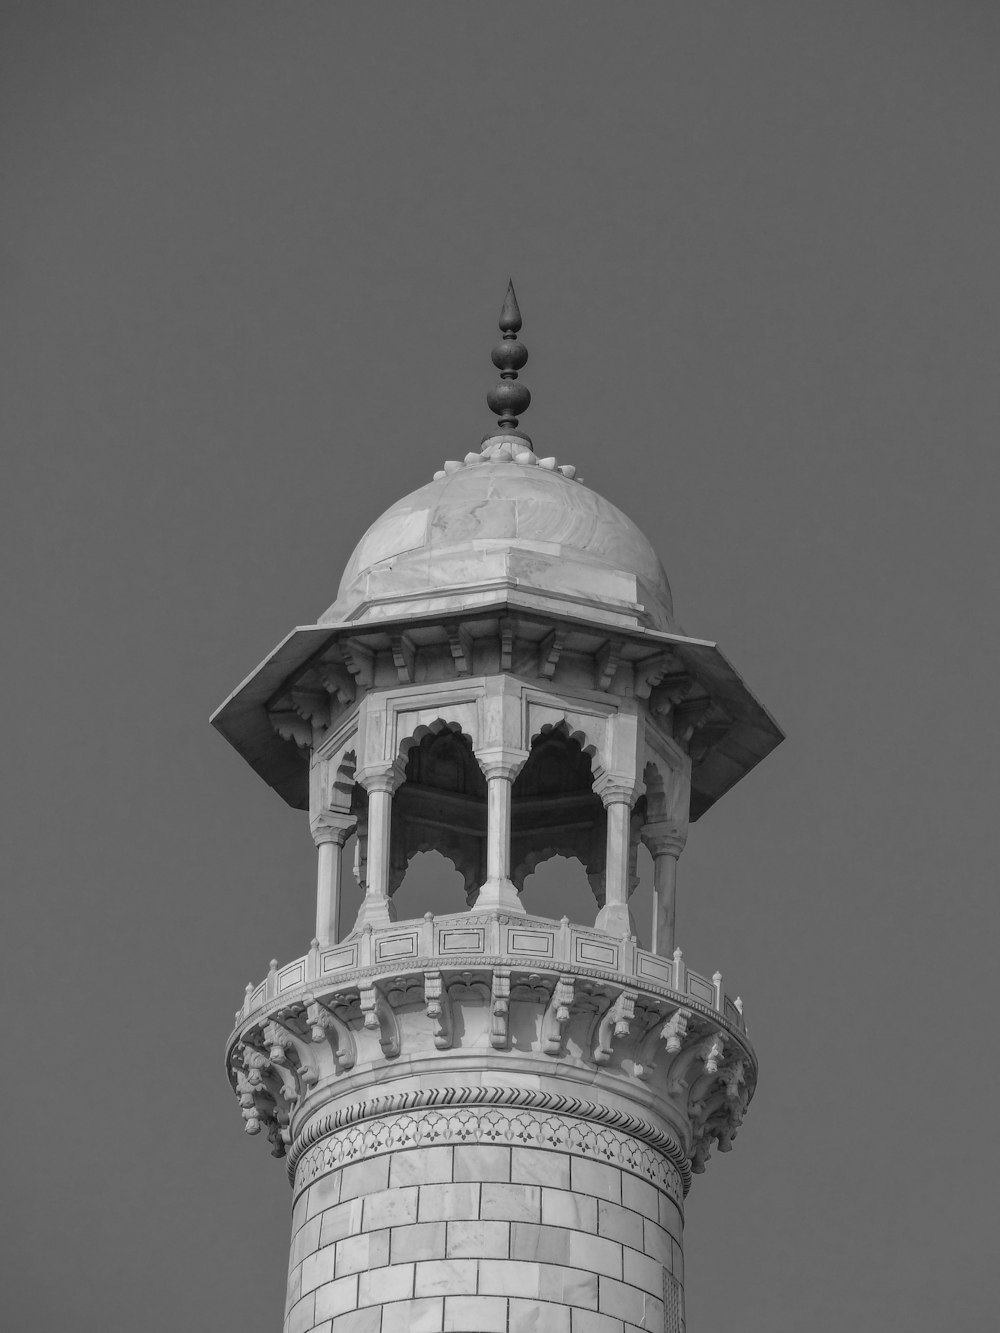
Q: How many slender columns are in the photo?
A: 5